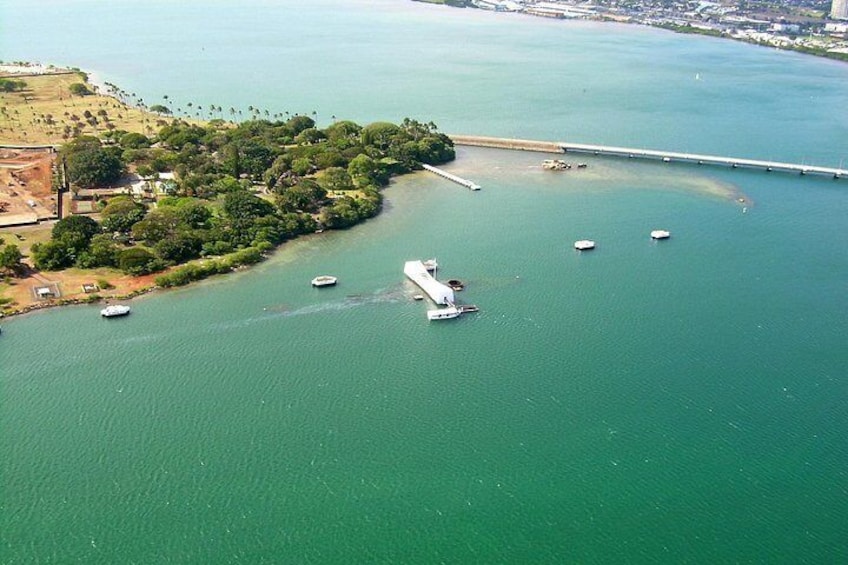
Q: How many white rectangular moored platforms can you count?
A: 4